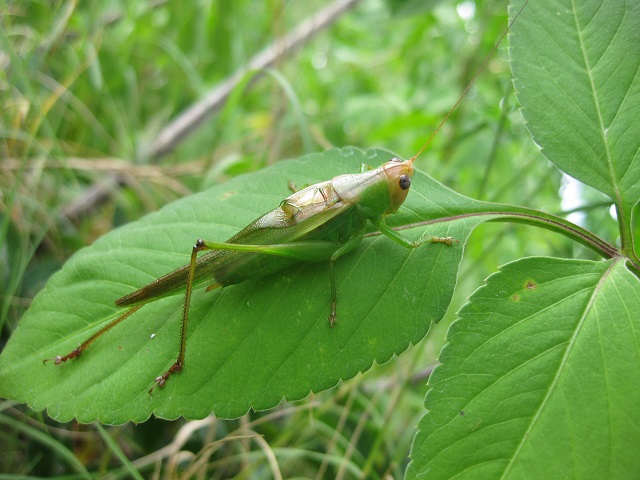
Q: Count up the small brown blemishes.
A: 2